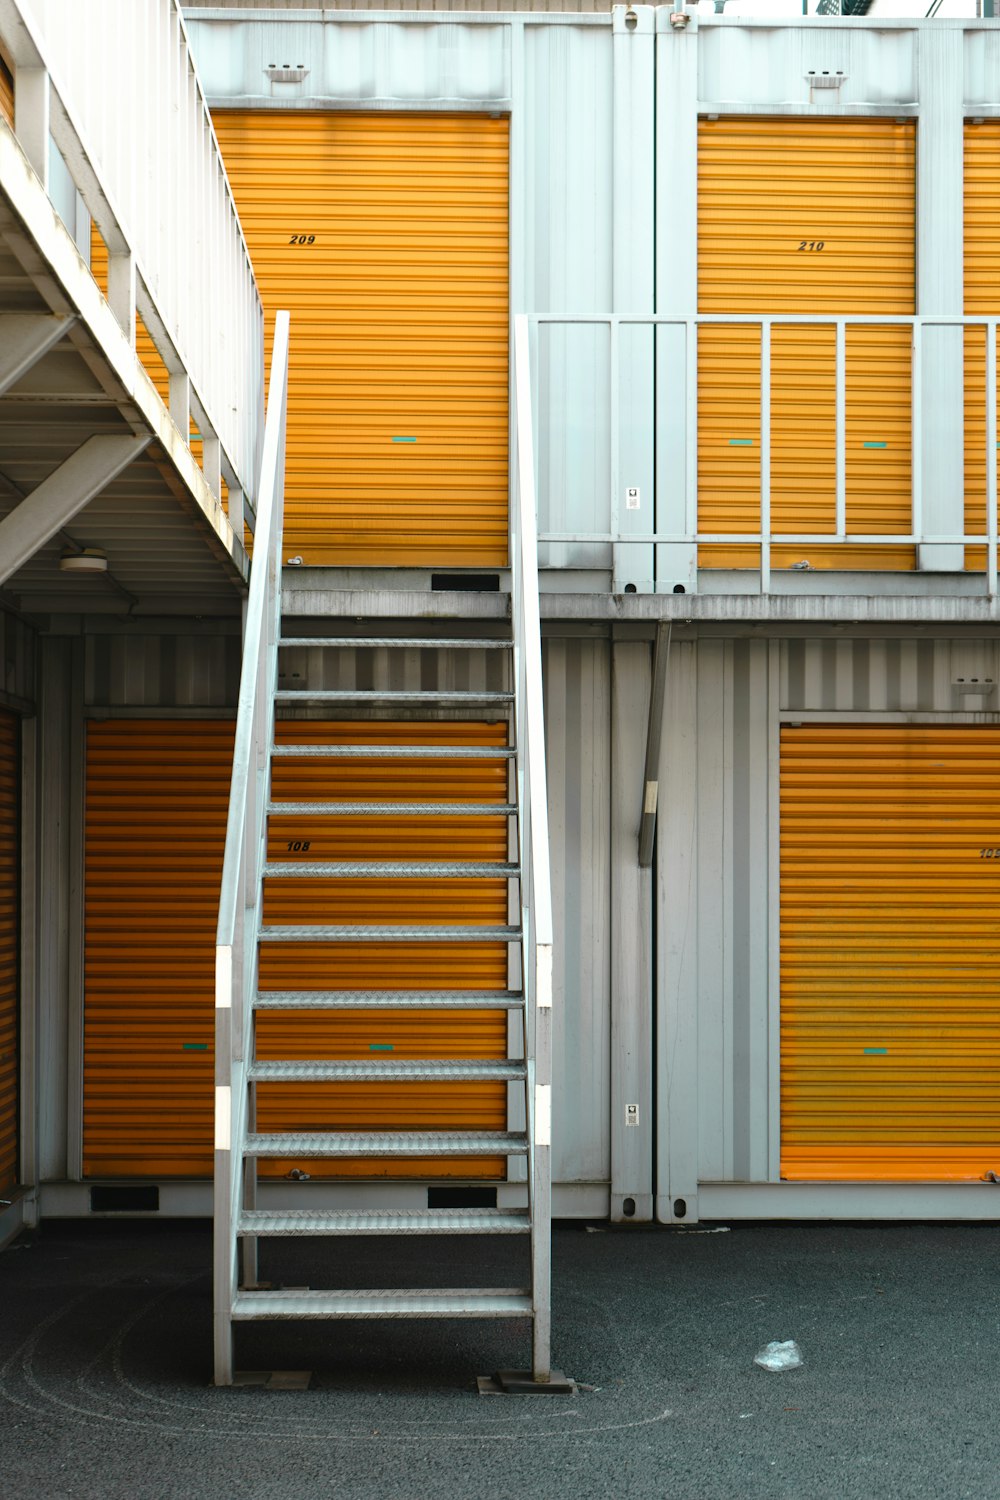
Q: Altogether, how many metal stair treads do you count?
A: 11